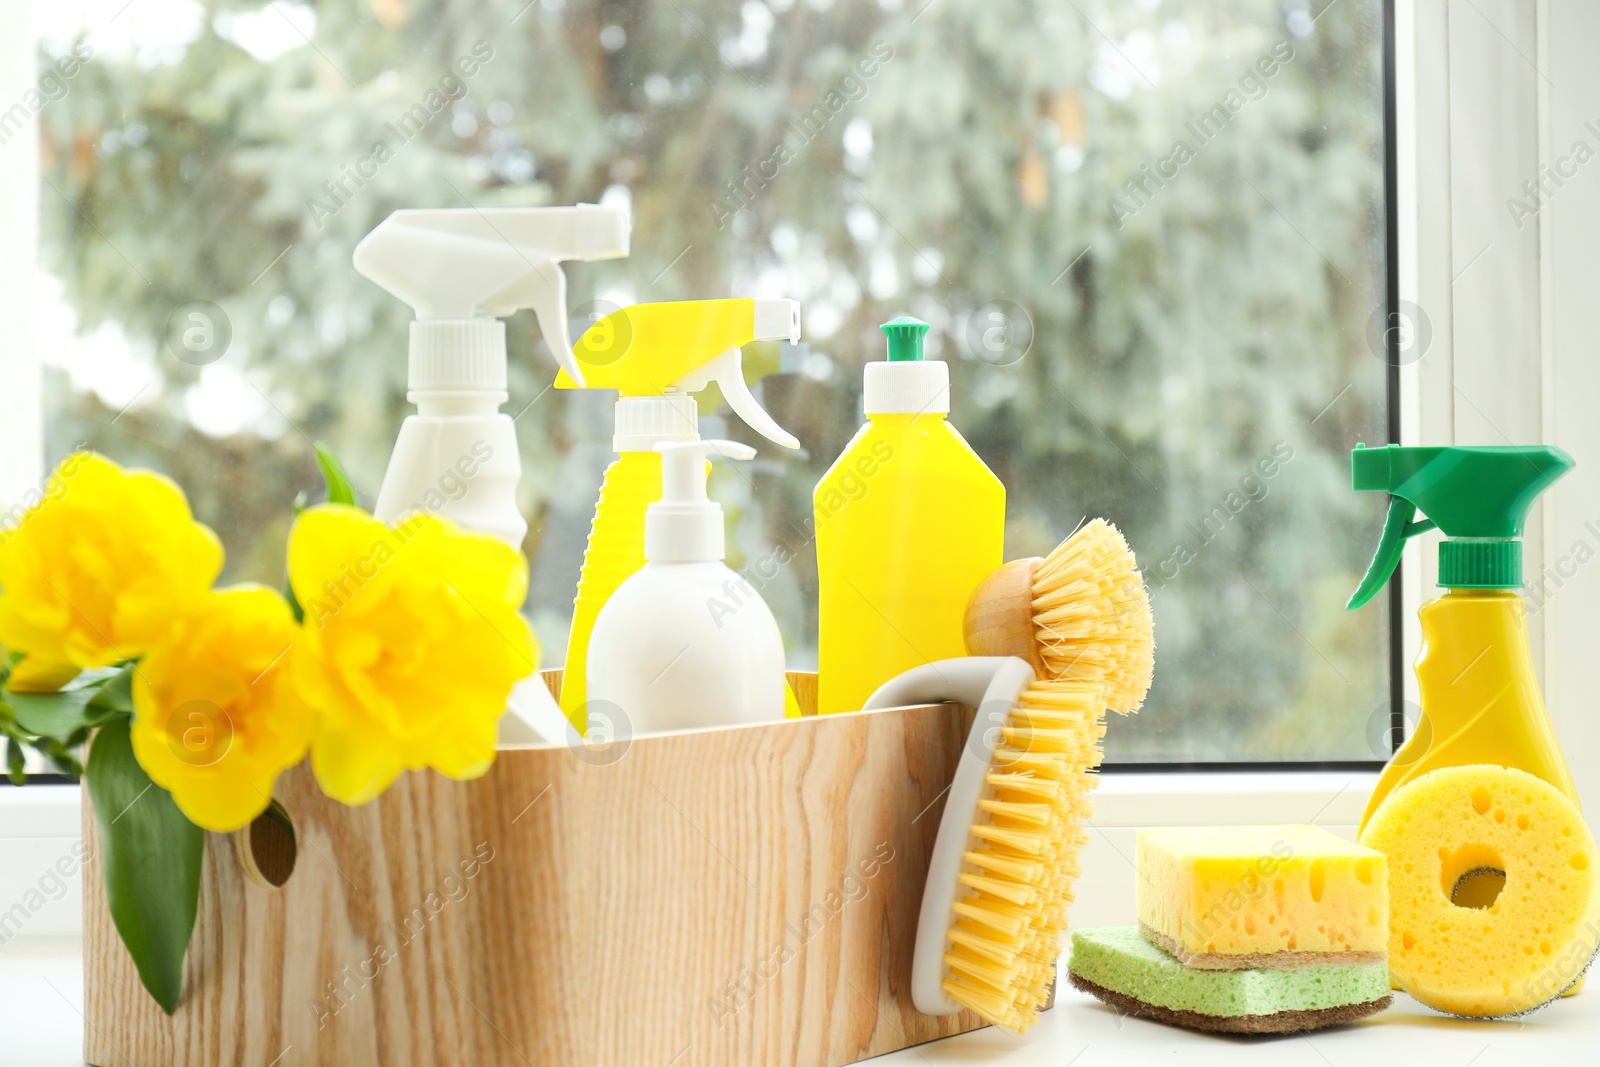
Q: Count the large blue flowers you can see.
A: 0